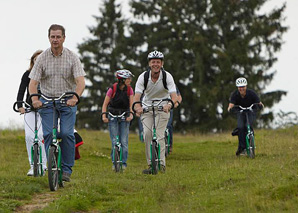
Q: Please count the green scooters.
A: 6